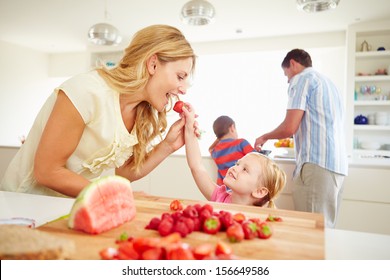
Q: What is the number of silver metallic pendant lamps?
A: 3